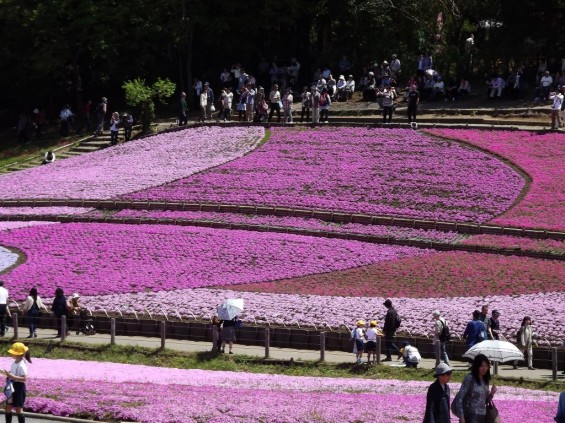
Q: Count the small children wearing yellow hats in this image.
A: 3